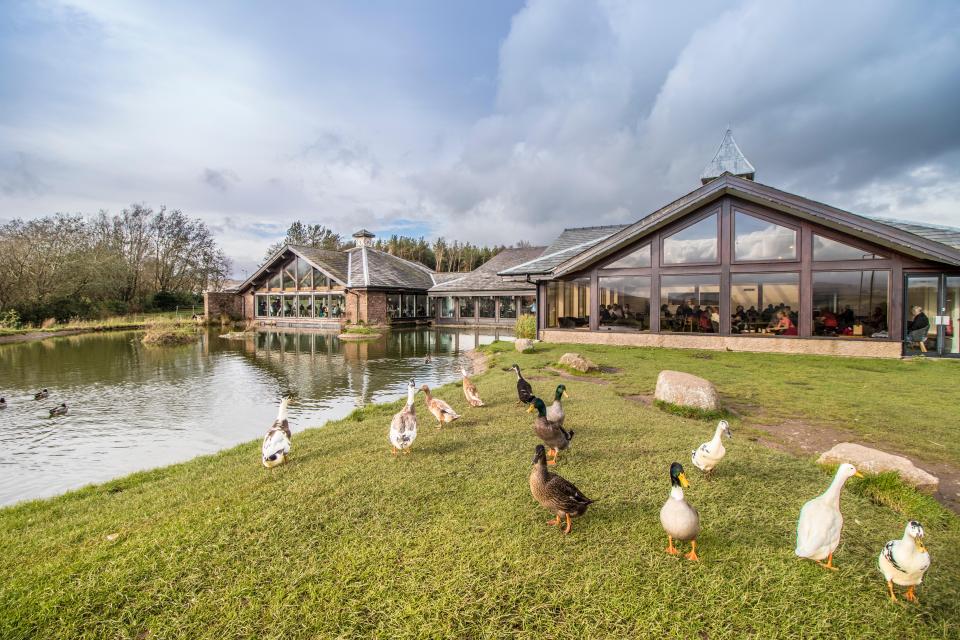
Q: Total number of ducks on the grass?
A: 12